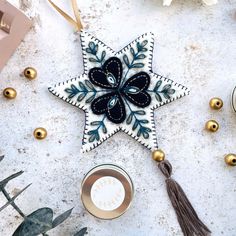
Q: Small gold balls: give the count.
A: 7